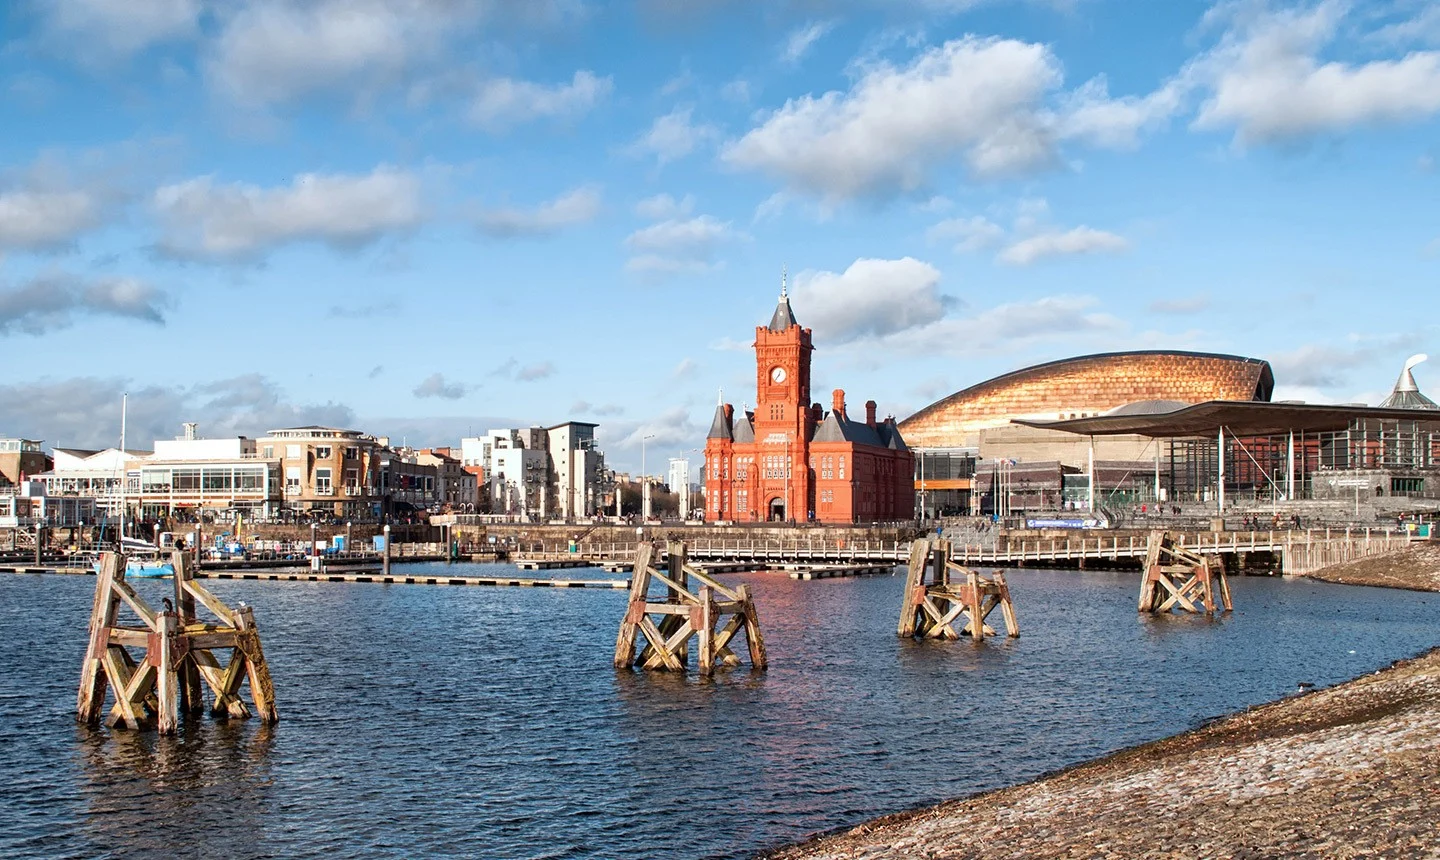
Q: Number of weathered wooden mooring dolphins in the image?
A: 4